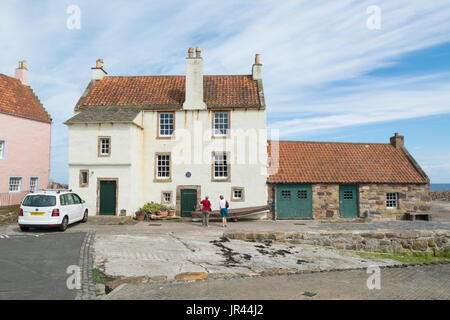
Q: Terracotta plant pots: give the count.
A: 3